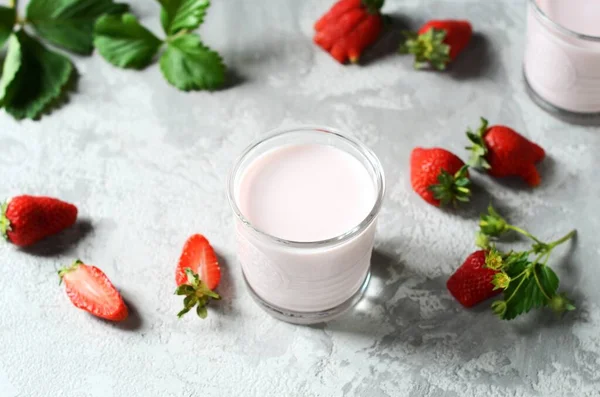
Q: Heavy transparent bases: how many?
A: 2